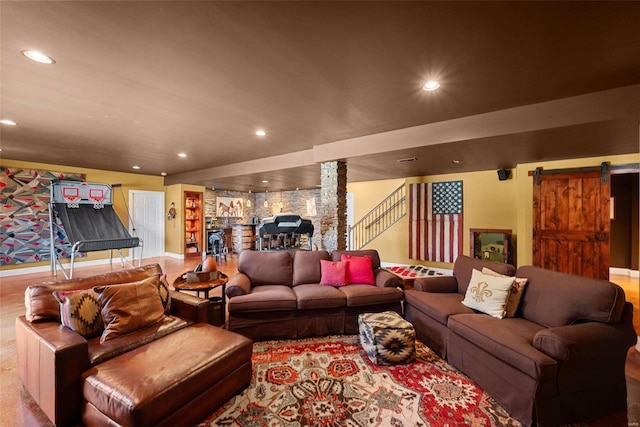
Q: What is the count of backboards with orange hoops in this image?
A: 2